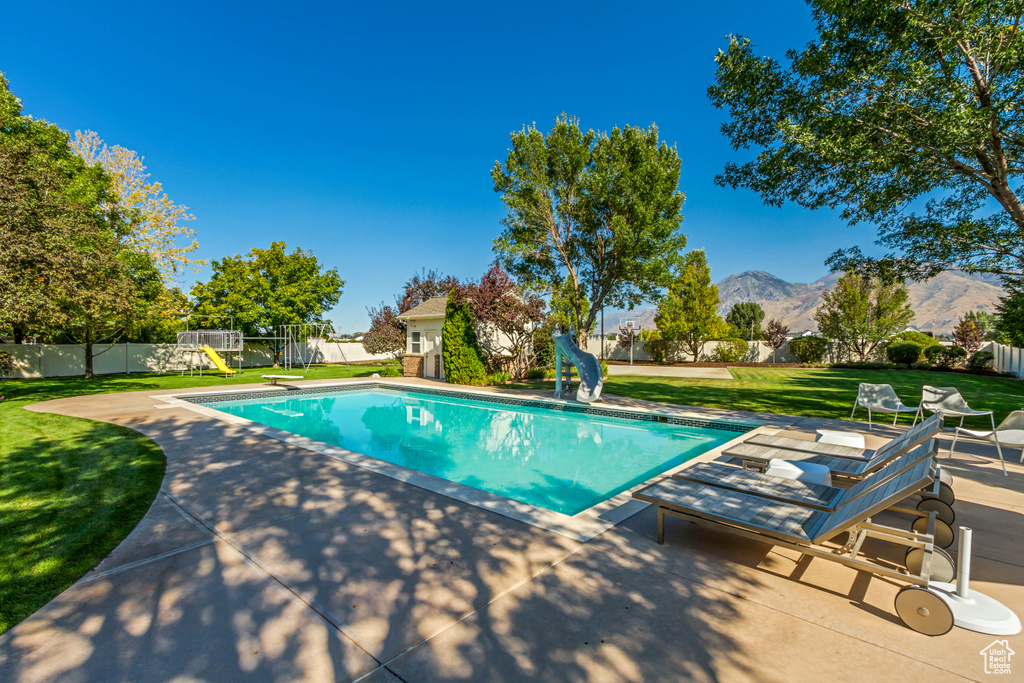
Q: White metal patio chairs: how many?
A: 3